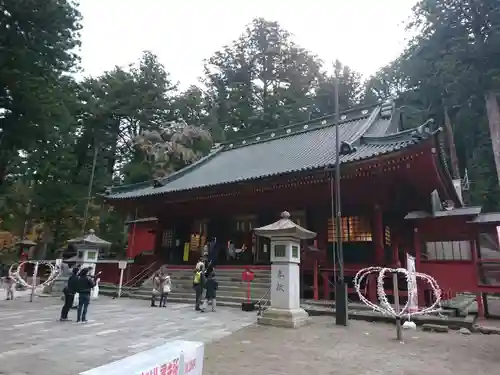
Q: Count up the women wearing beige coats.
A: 2